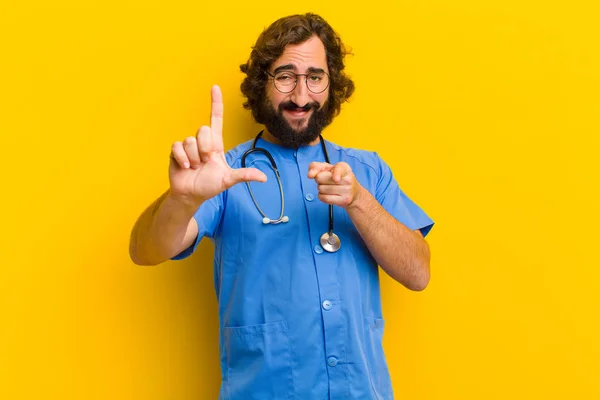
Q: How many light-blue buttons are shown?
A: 4